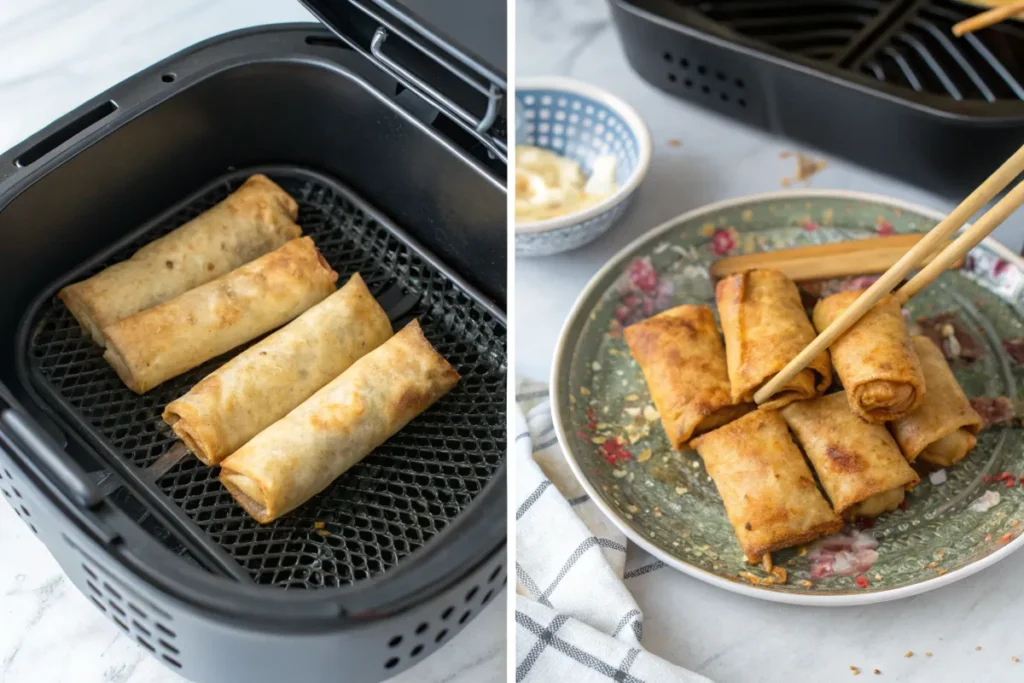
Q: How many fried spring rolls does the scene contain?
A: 10